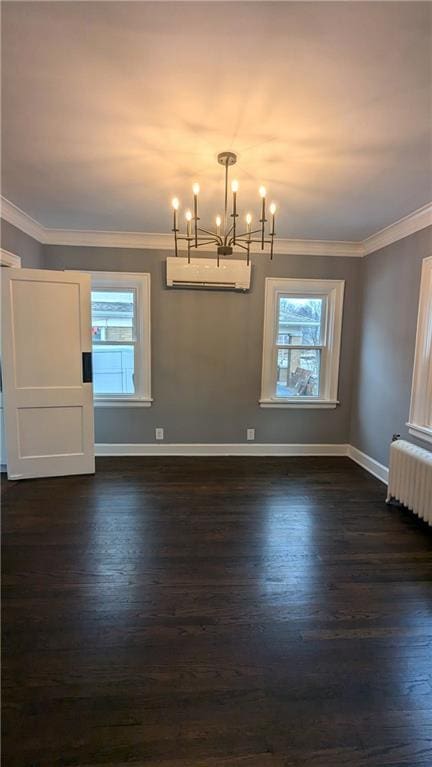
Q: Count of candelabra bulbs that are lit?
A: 8